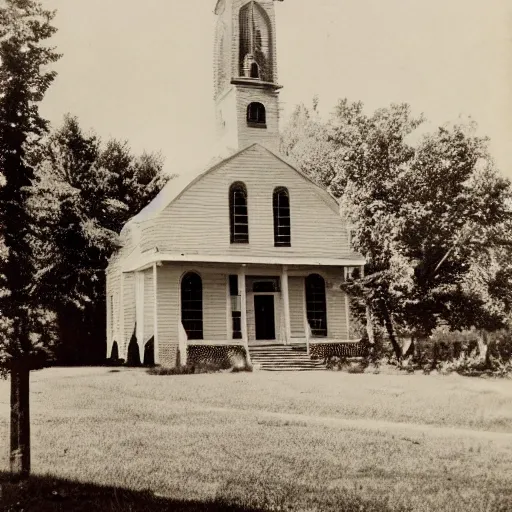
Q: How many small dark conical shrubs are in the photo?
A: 3